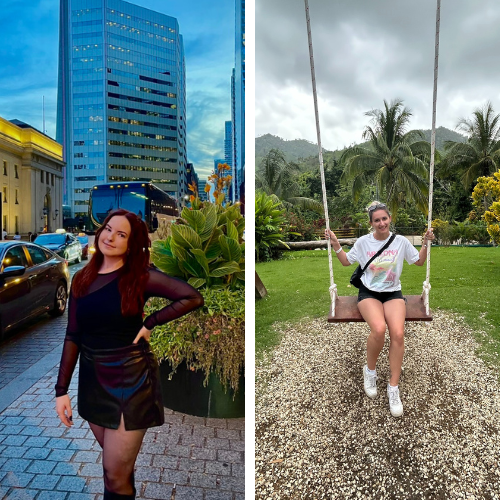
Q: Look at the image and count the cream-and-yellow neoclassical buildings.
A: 1